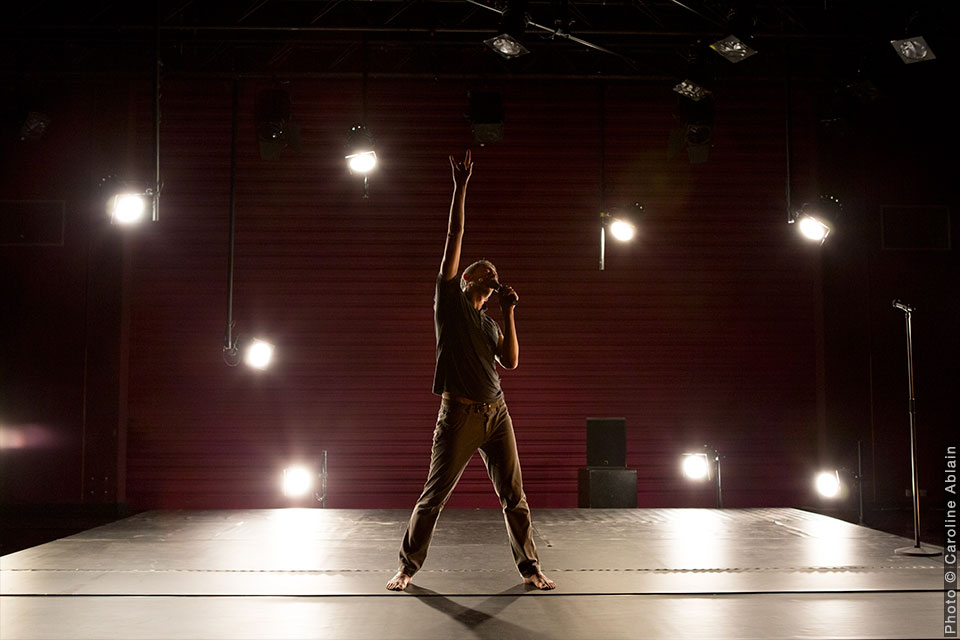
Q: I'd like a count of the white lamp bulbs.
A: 8